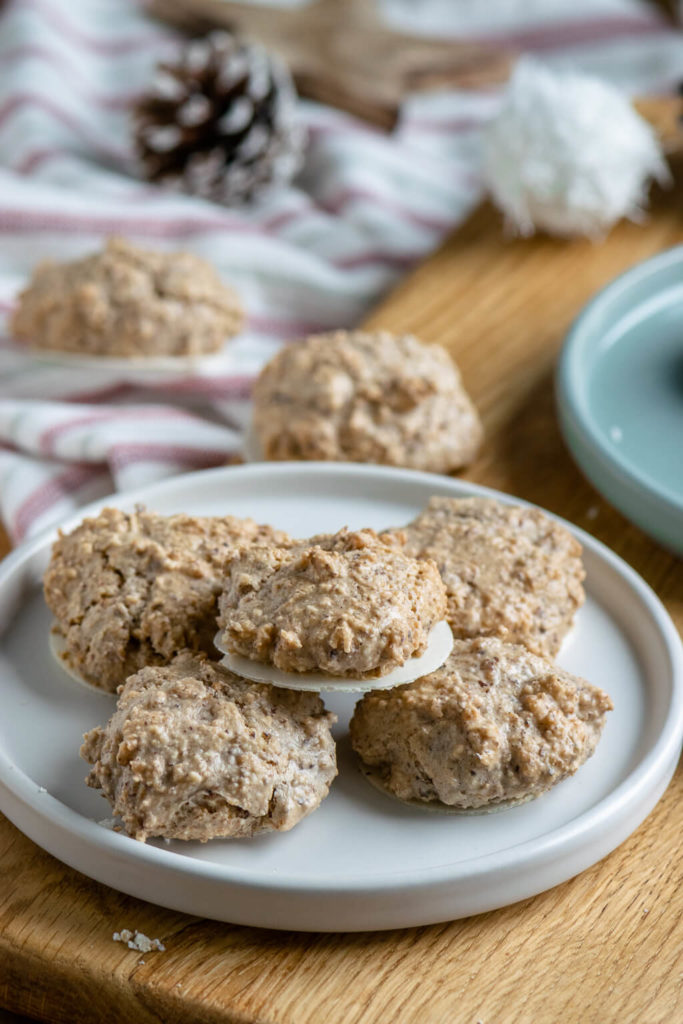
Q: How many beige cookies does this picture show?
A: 7